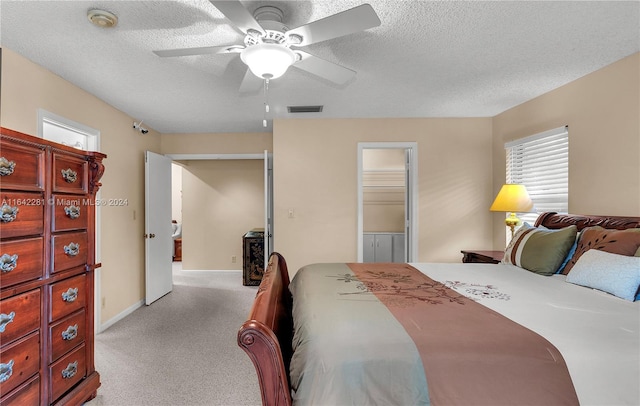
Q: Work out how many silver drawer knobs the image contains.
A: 11